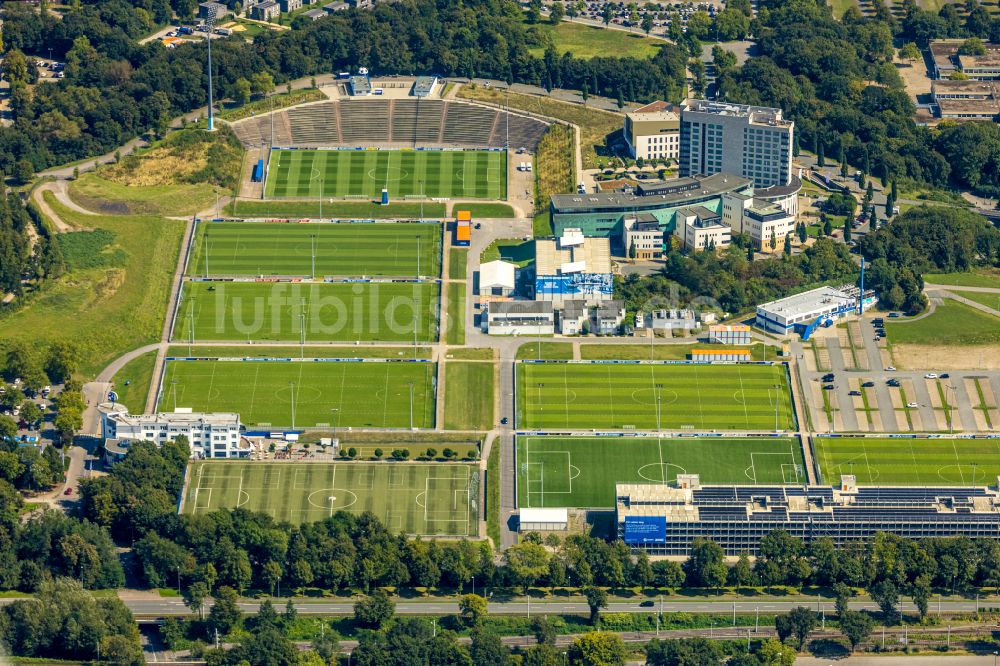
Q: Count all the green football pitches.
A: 8